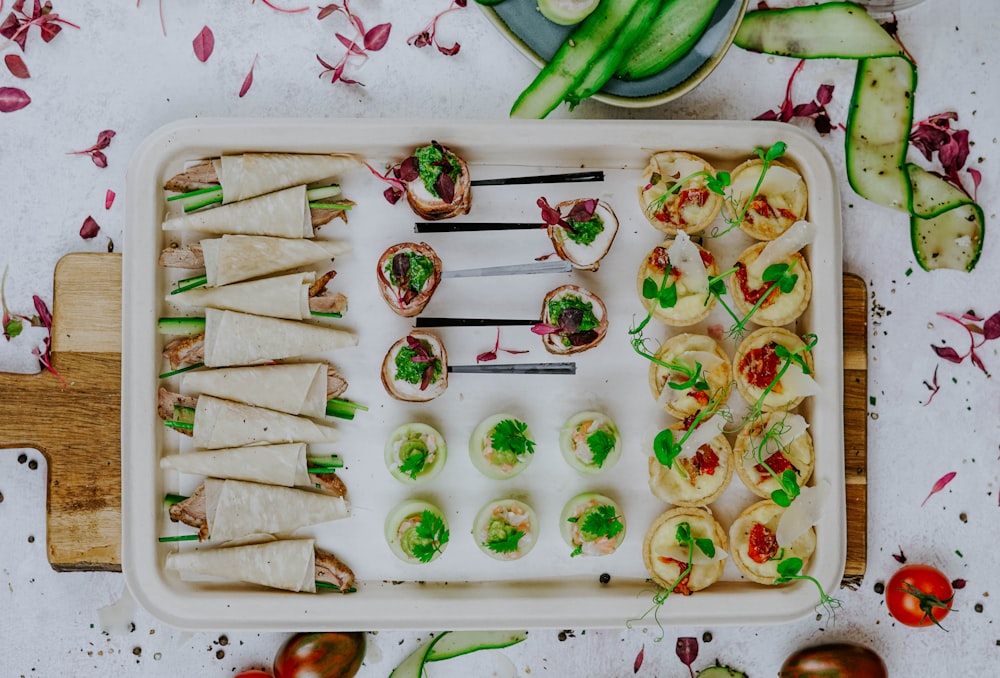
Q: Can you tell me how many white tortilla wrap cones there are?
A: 10